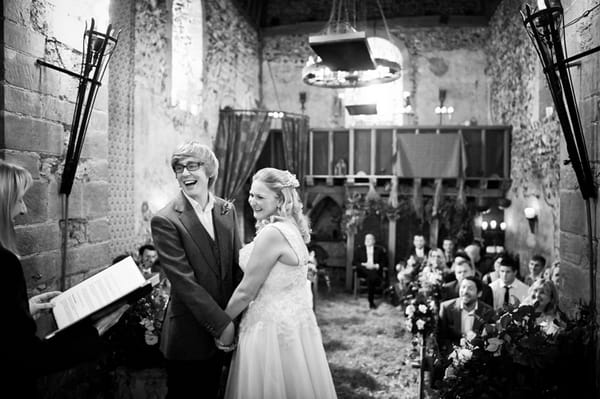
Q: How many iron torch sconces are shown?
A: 2